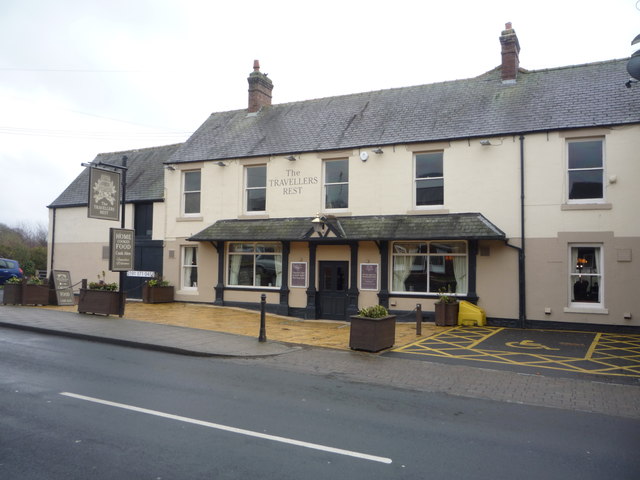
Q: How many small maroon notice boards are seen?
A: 2